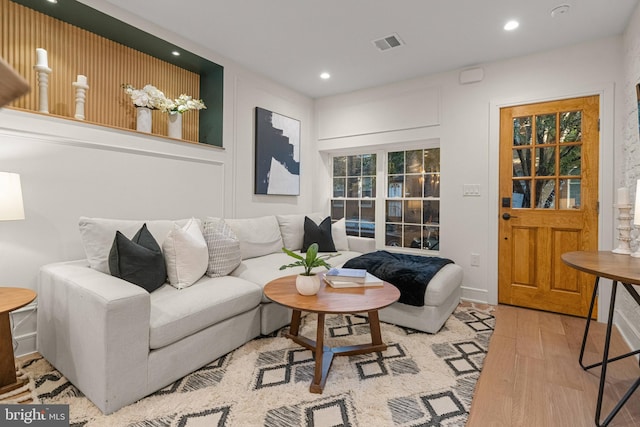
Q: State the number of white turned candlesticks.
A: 3